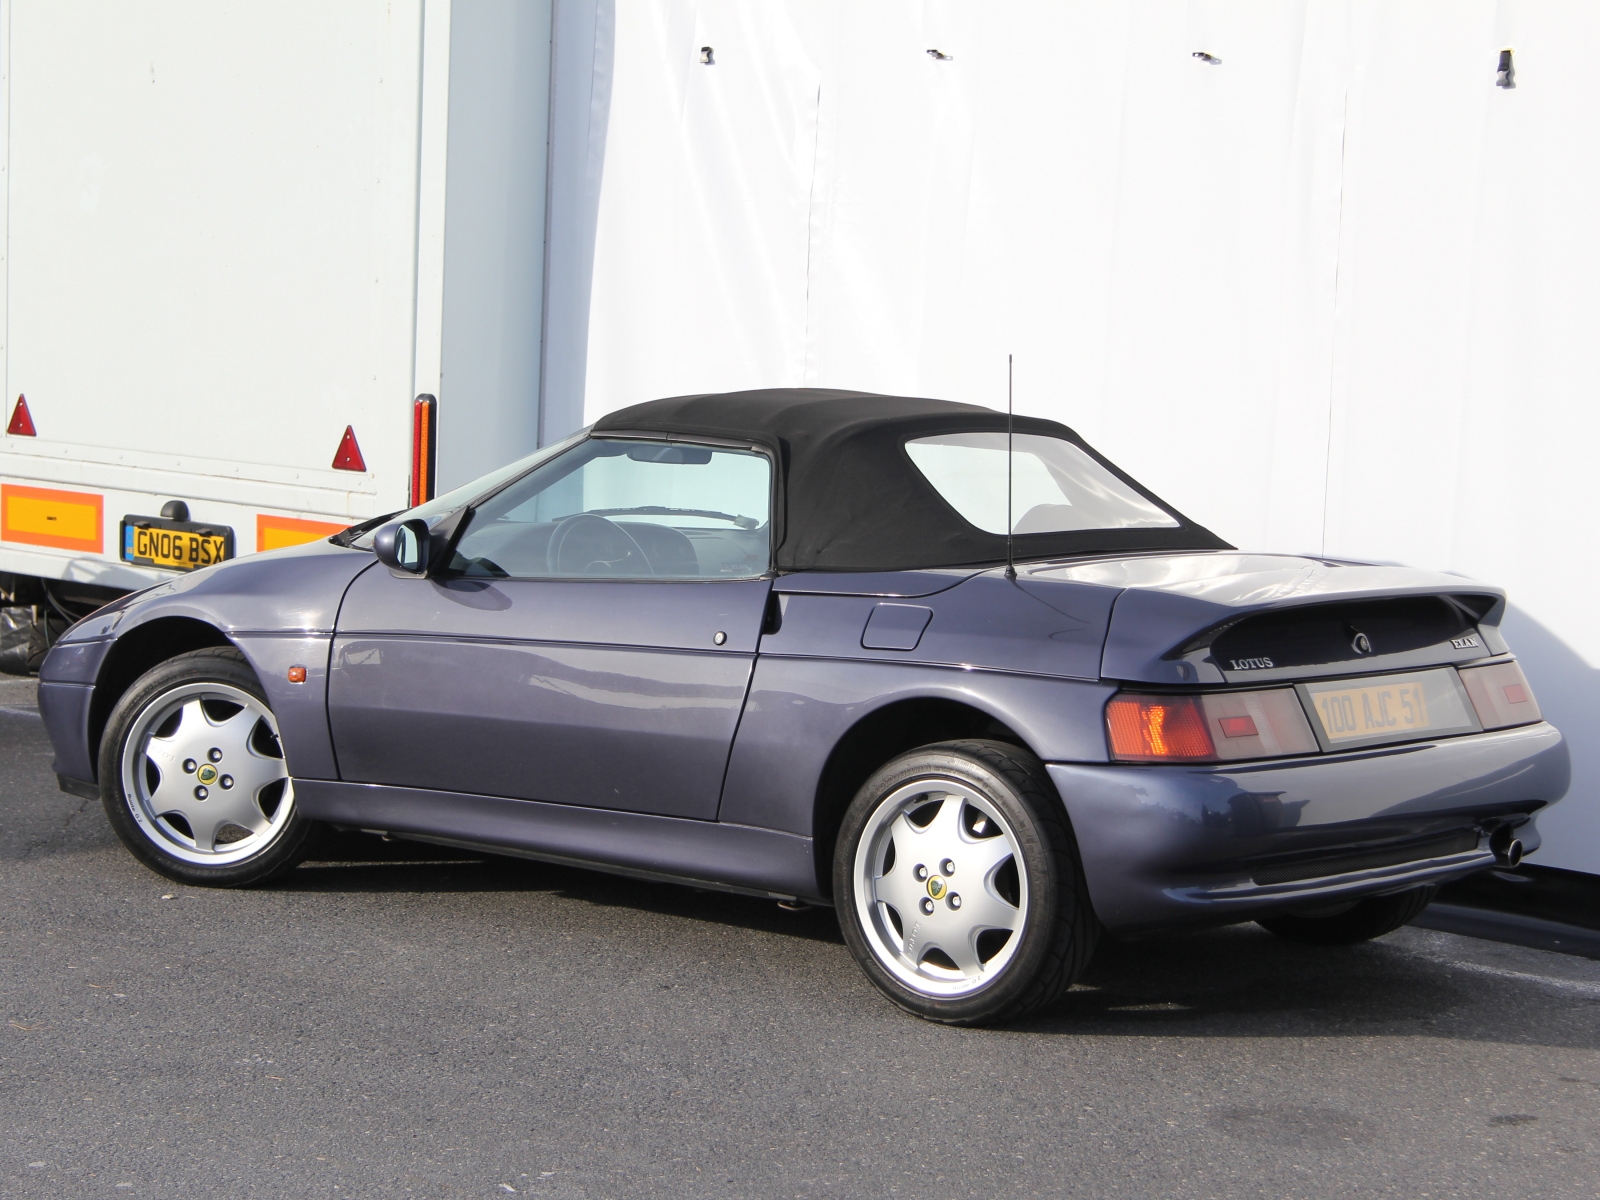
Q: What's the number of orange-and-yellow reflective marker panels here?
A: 2